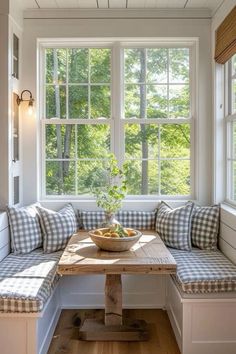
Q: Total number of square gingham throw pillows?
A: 4